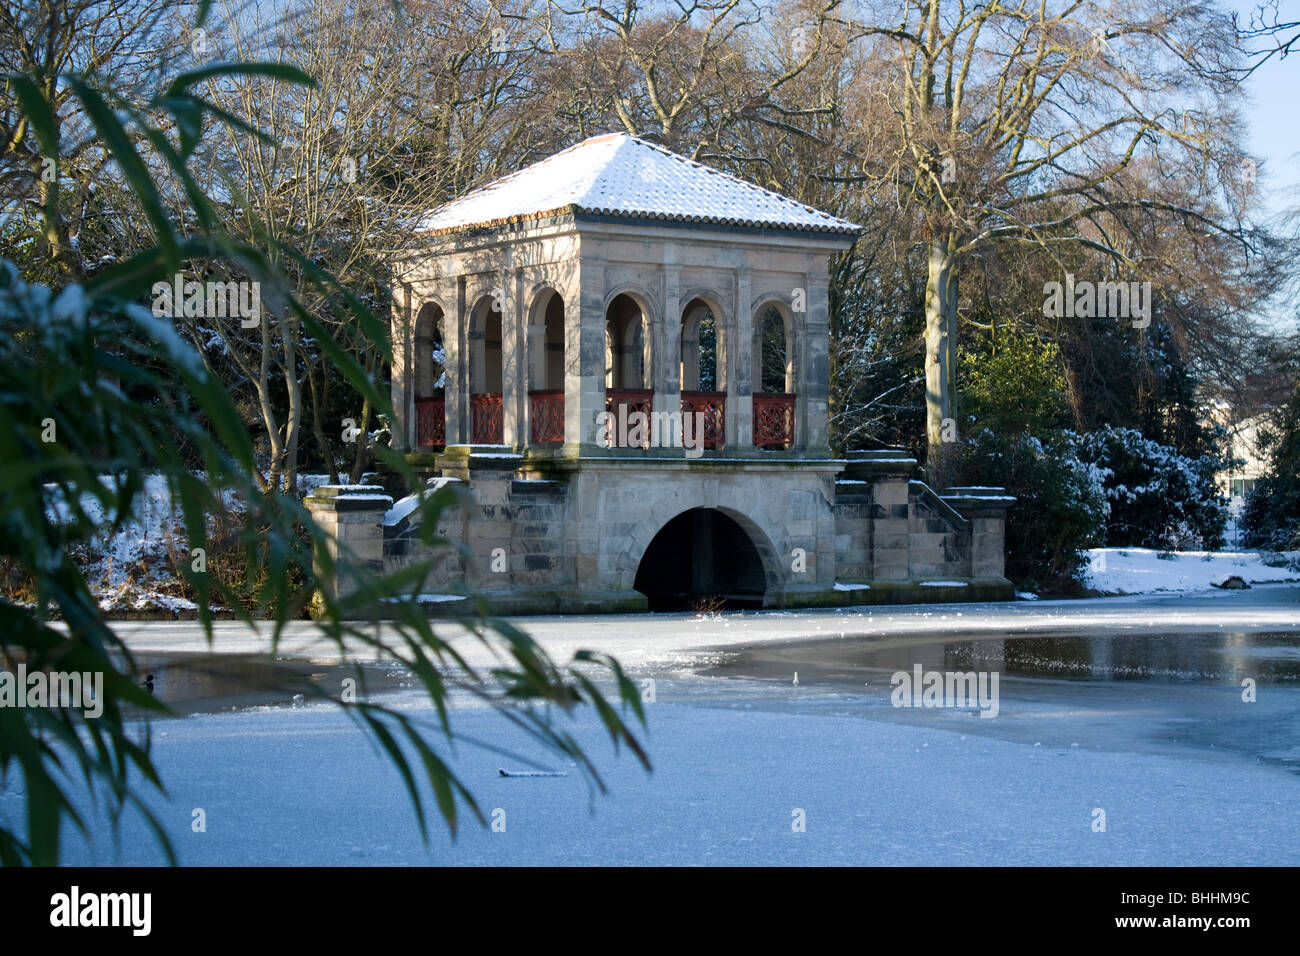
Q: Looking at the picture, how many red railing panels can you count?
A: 6